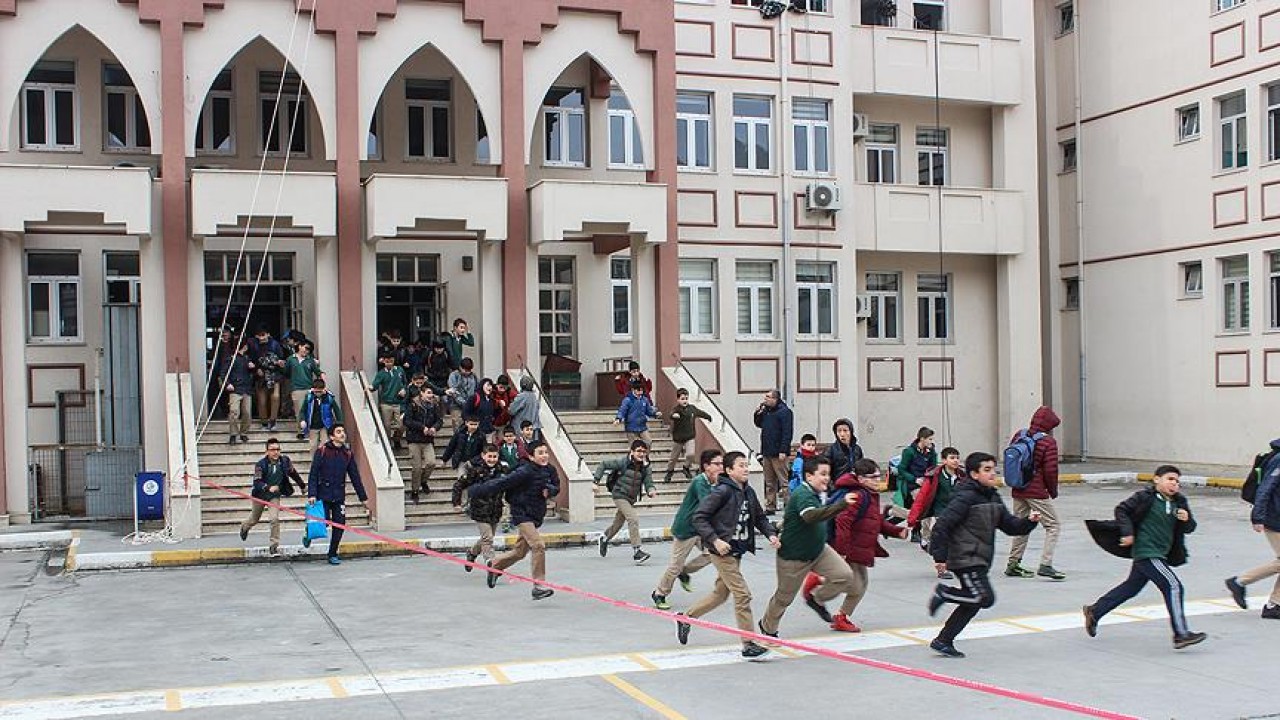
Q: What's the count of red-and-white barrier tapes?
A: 1